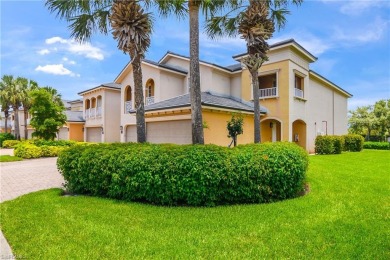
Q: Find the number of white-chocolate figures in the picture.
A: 0